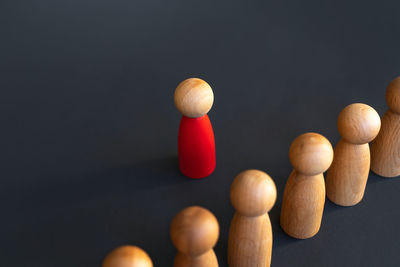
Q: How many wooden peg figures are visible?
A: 7